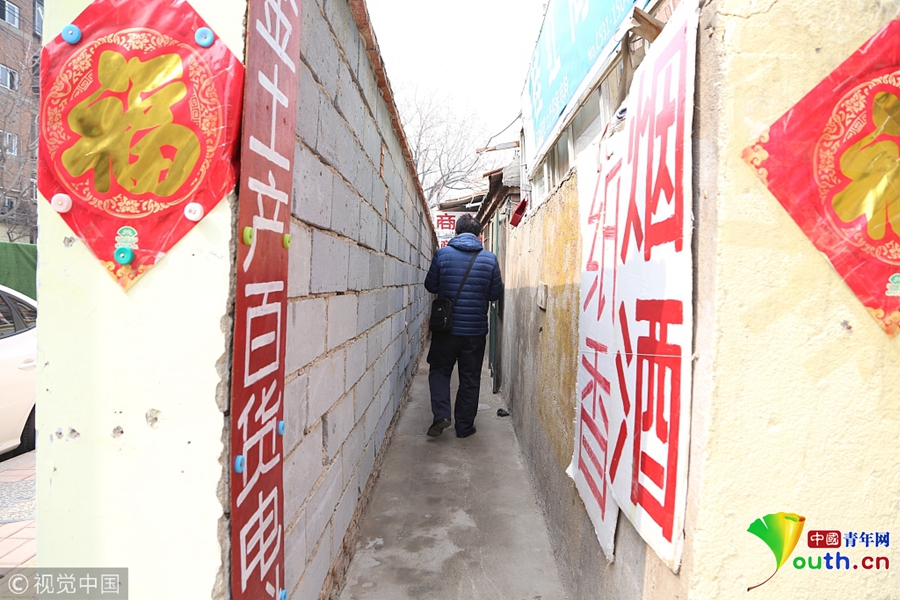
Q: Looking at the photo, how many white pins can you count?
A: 2